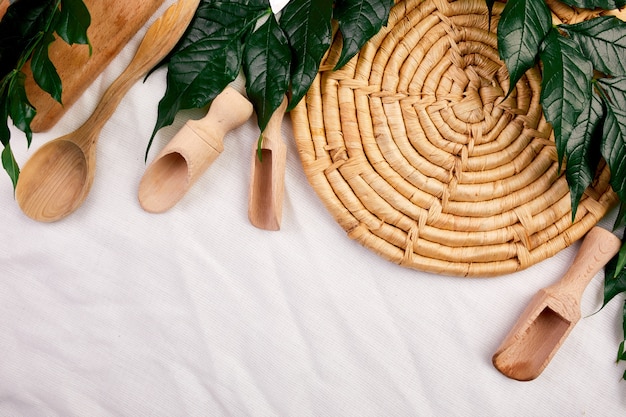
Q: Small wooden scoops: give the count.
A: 3